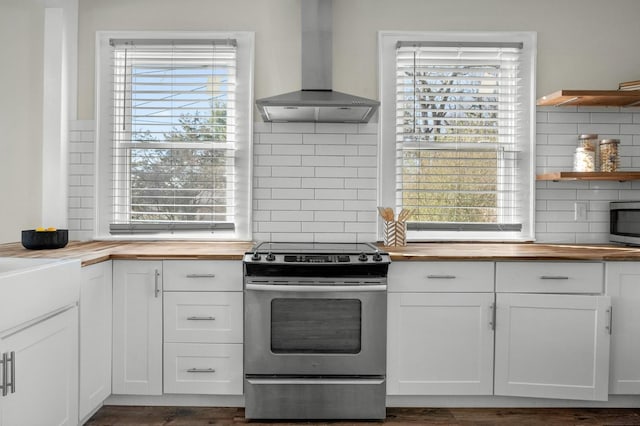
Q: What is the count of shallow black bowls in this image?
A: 1